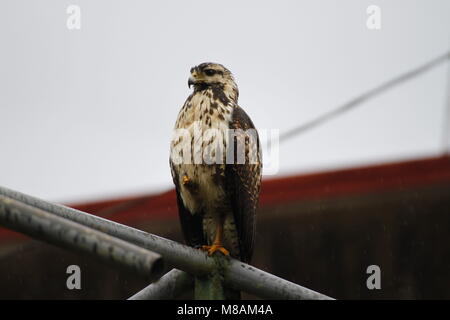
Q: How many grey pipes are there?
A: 3